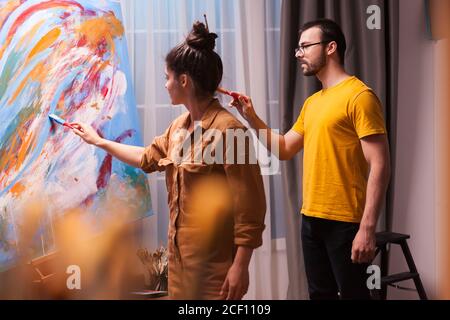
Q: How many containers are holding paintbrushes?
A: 1